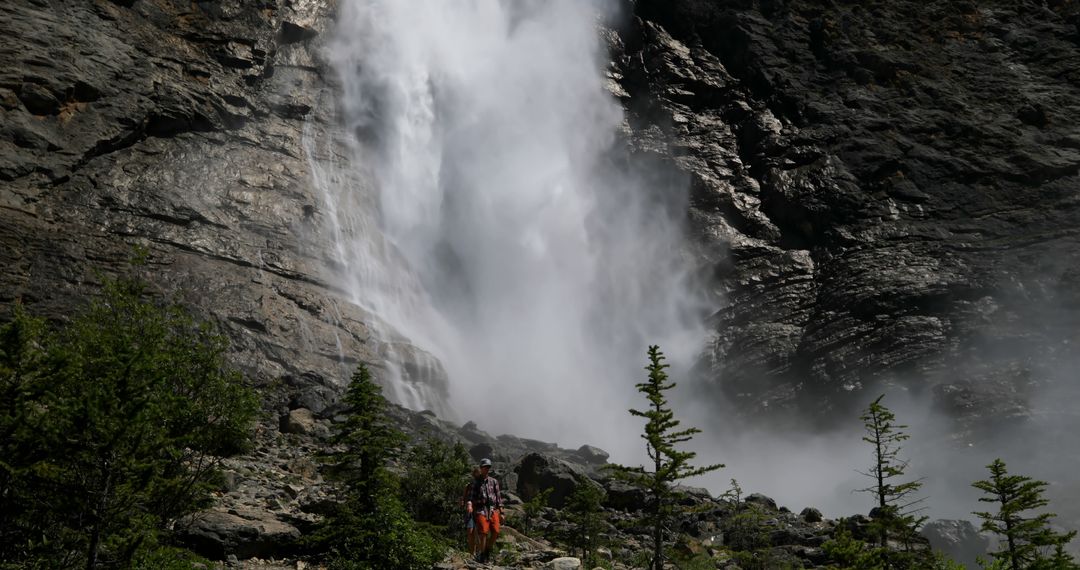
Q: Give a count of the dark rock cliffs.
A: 2